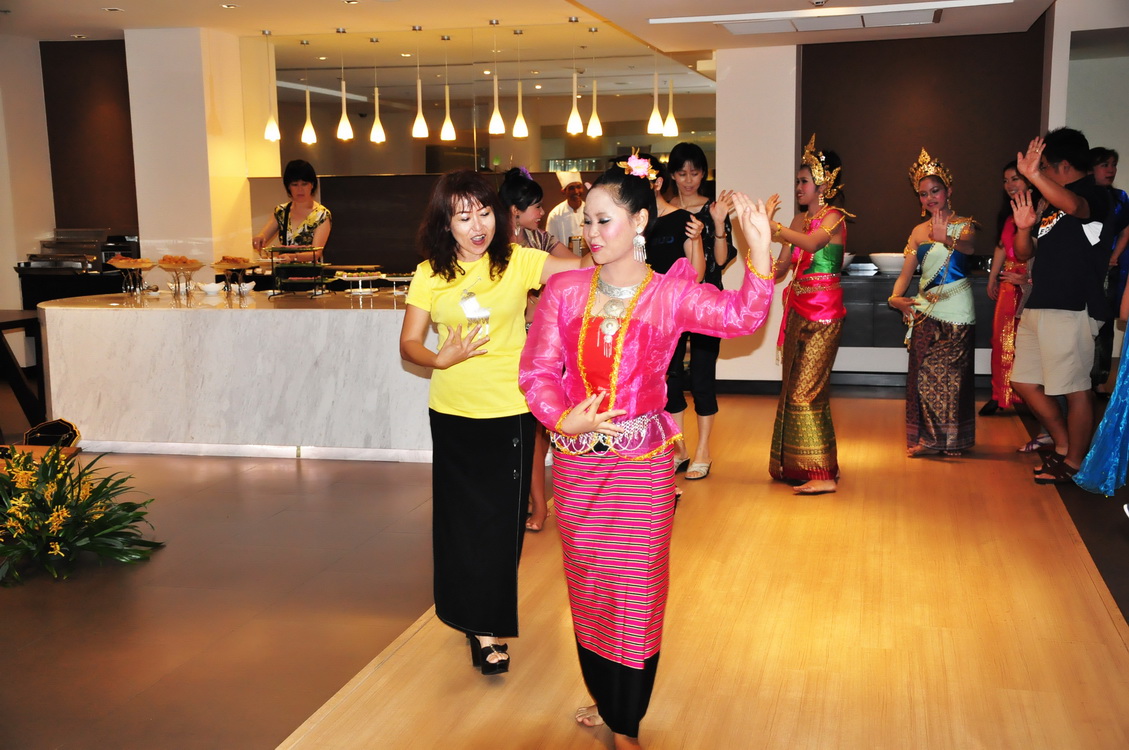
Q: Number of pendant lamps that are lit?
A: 12